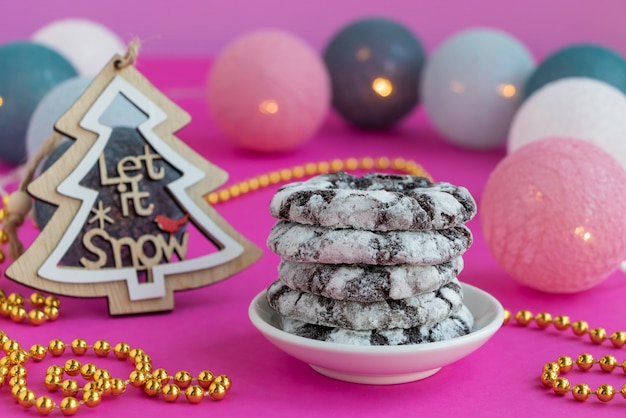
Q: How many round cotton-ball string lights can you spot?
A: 10